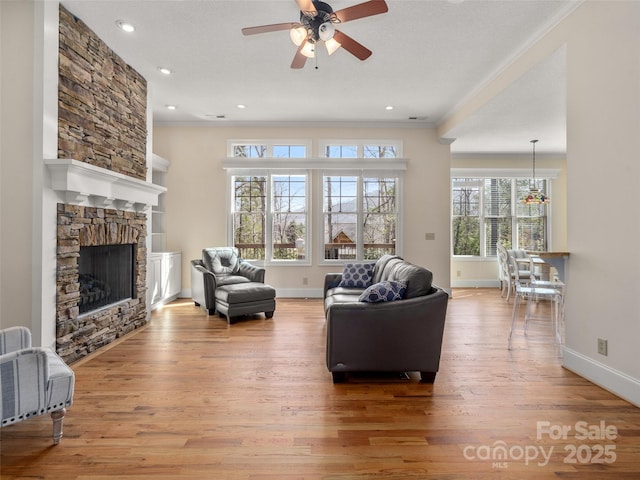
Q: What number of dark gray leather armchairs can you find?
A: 1